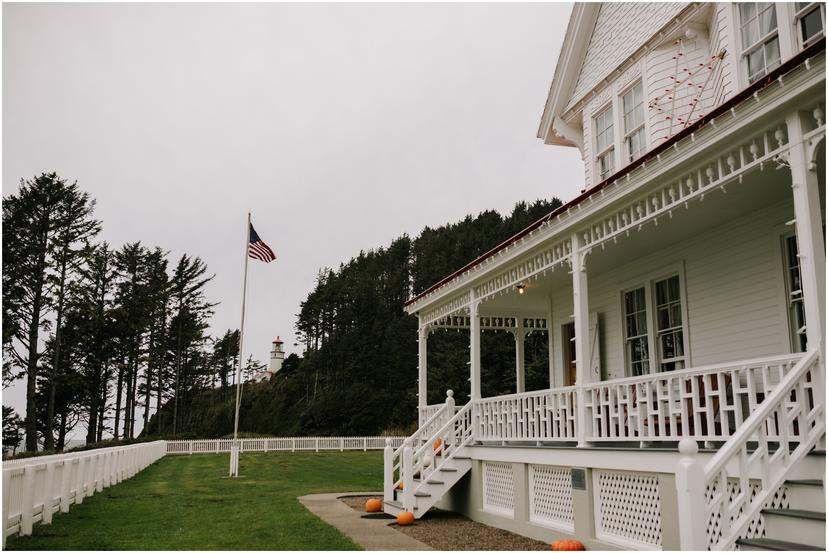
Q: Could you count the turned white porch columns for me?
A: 5